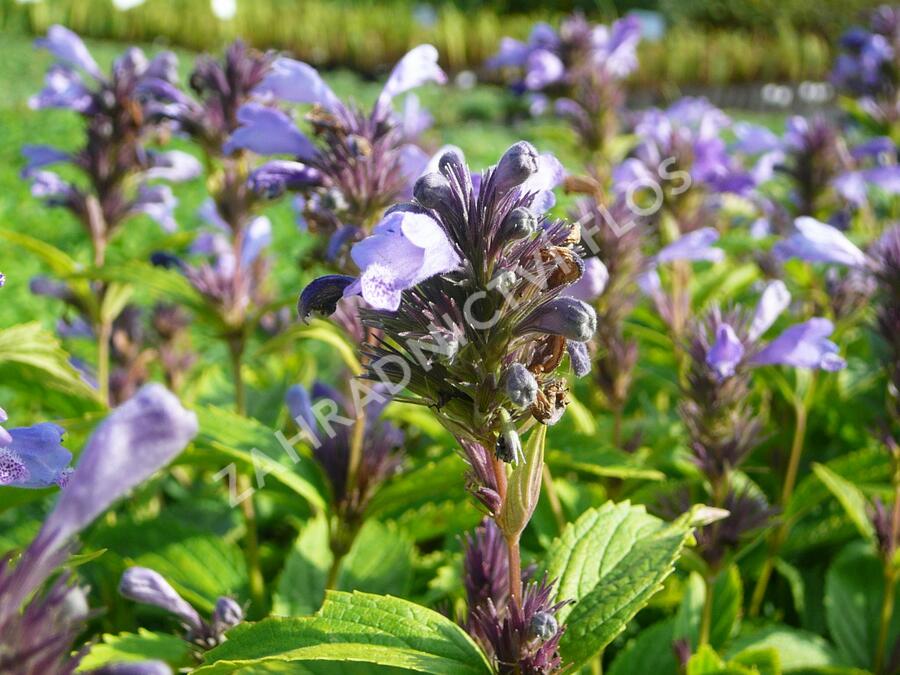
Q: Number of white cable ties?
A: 0